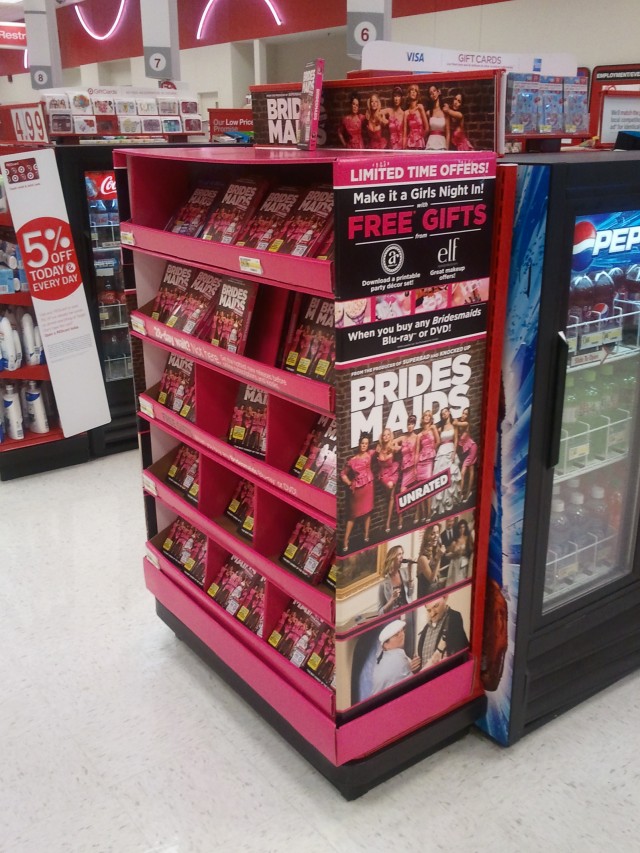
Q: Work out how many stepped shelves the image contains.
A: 5